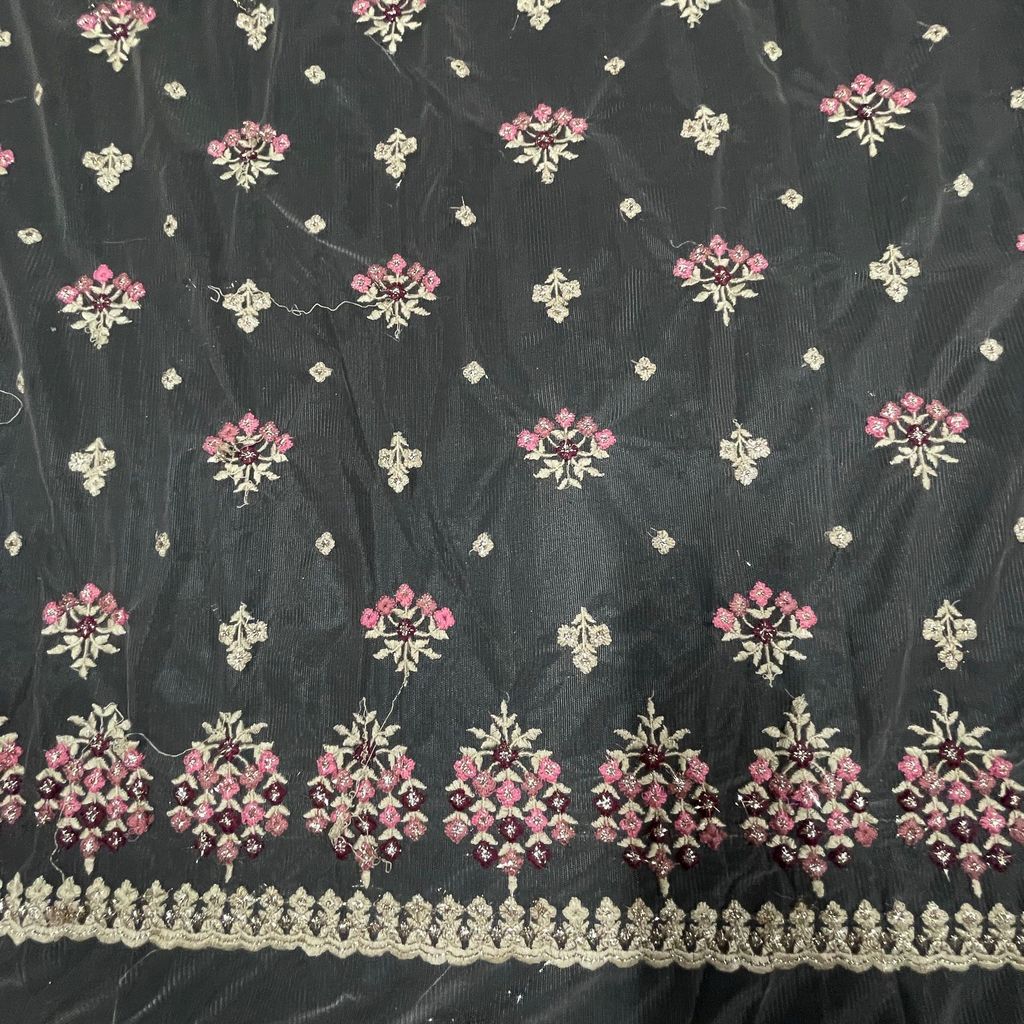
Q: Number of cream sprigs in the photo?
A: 14